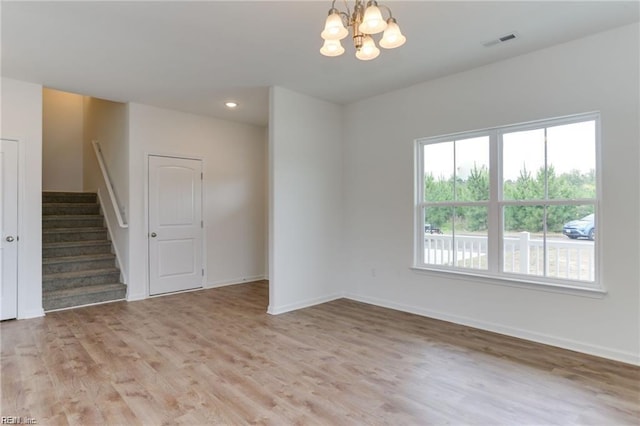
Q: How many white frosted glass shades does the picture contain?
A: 5